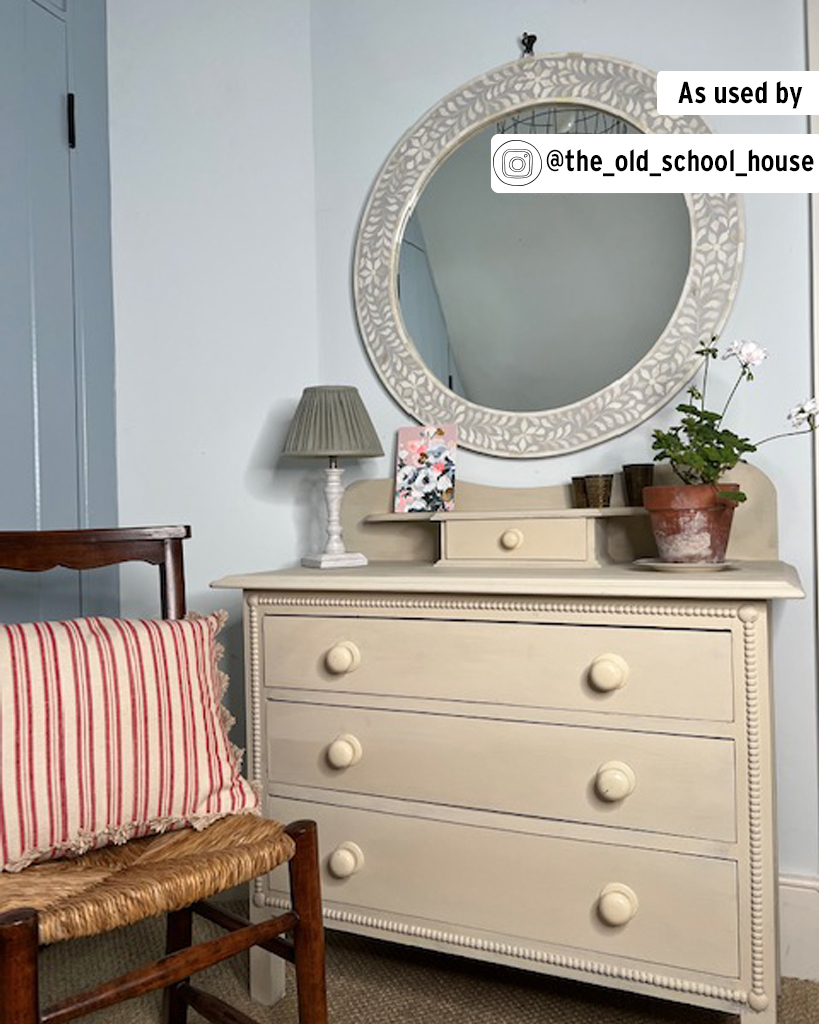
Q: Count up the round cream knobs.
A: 7